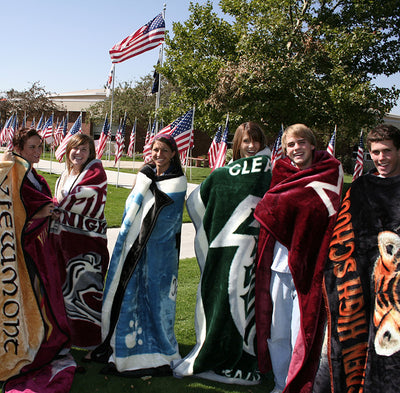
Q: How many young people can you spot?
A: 6